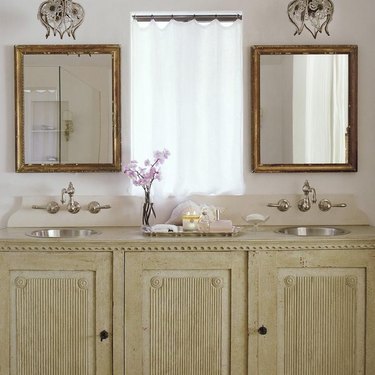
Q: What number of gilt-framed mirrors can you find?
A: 2